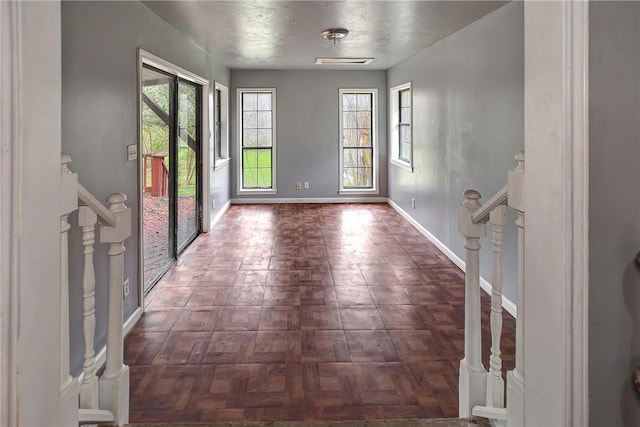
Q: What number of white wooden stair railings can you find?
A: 2